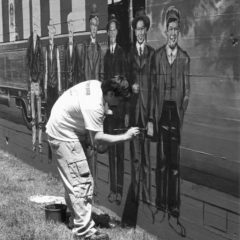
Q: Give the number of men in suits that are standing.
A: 7